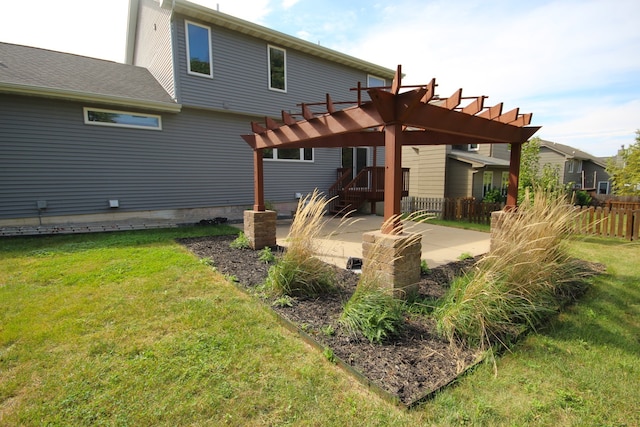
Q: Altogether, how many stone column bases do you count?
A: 3